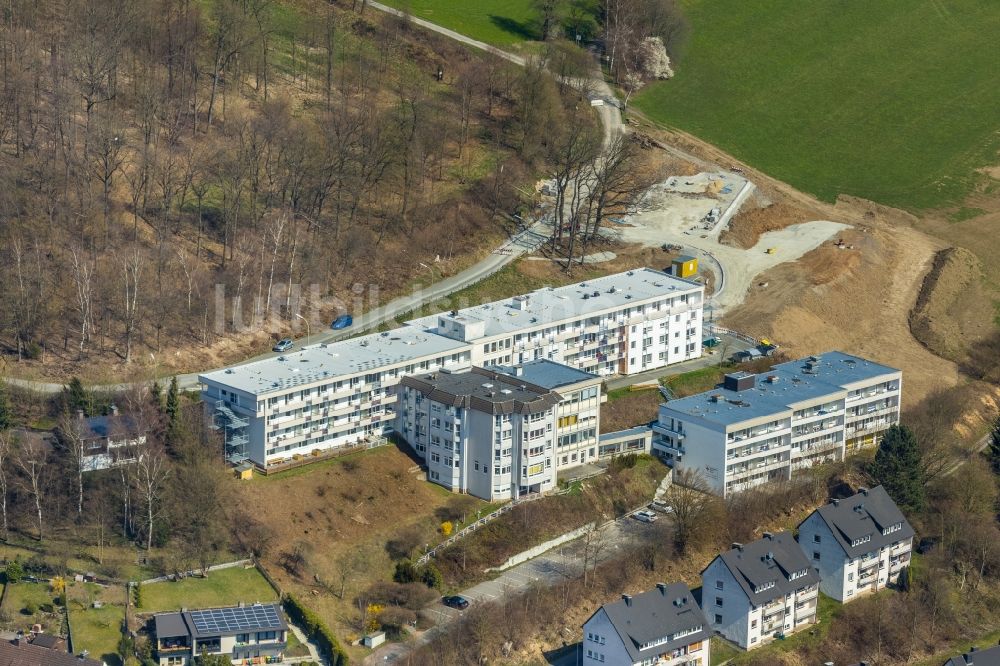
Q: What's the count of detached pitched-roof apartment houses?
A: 3